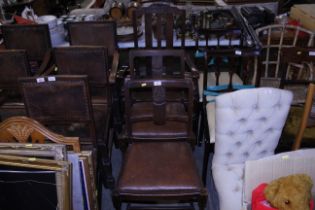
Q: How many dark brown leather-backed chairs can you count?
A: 5